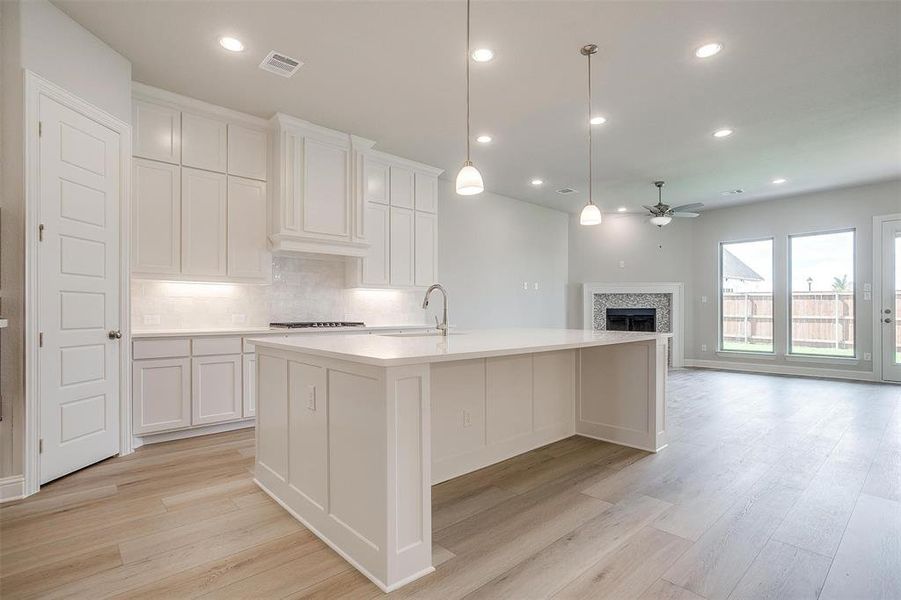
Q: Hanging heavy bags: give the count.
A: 0